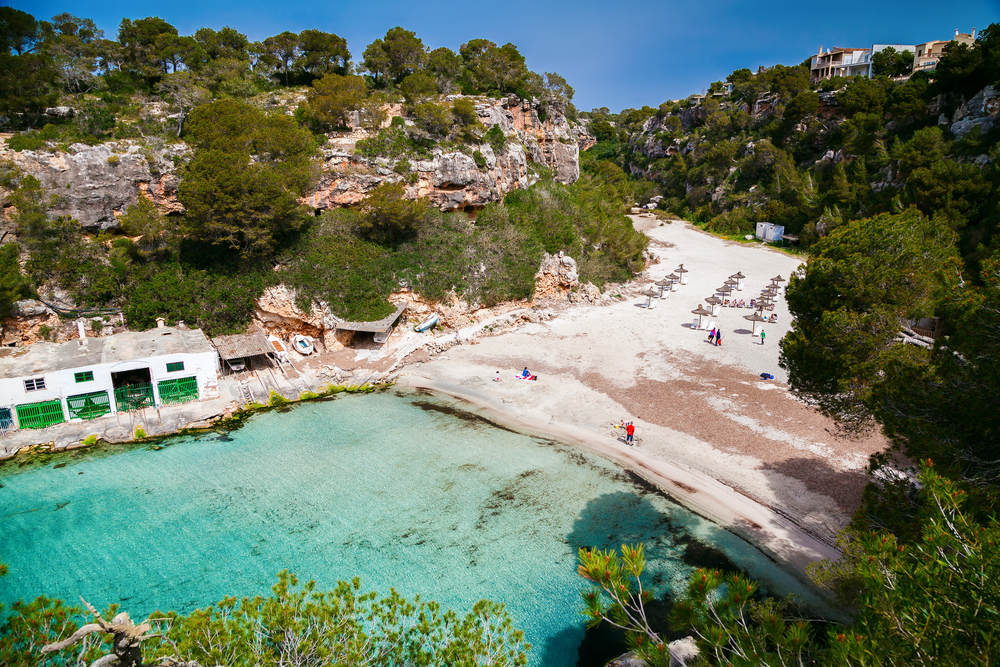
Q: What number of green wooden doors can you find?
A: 4